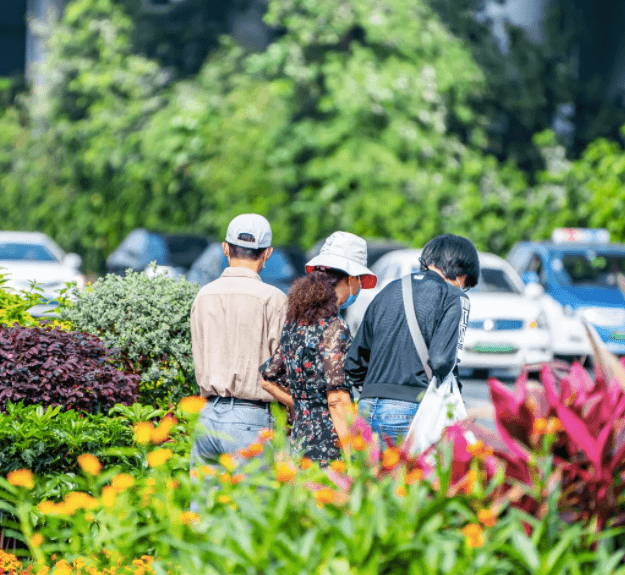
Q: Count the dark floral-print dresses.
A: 1